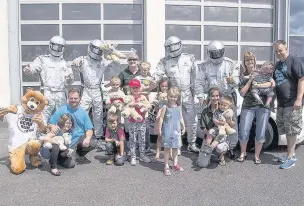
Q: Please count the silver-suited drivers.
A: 4